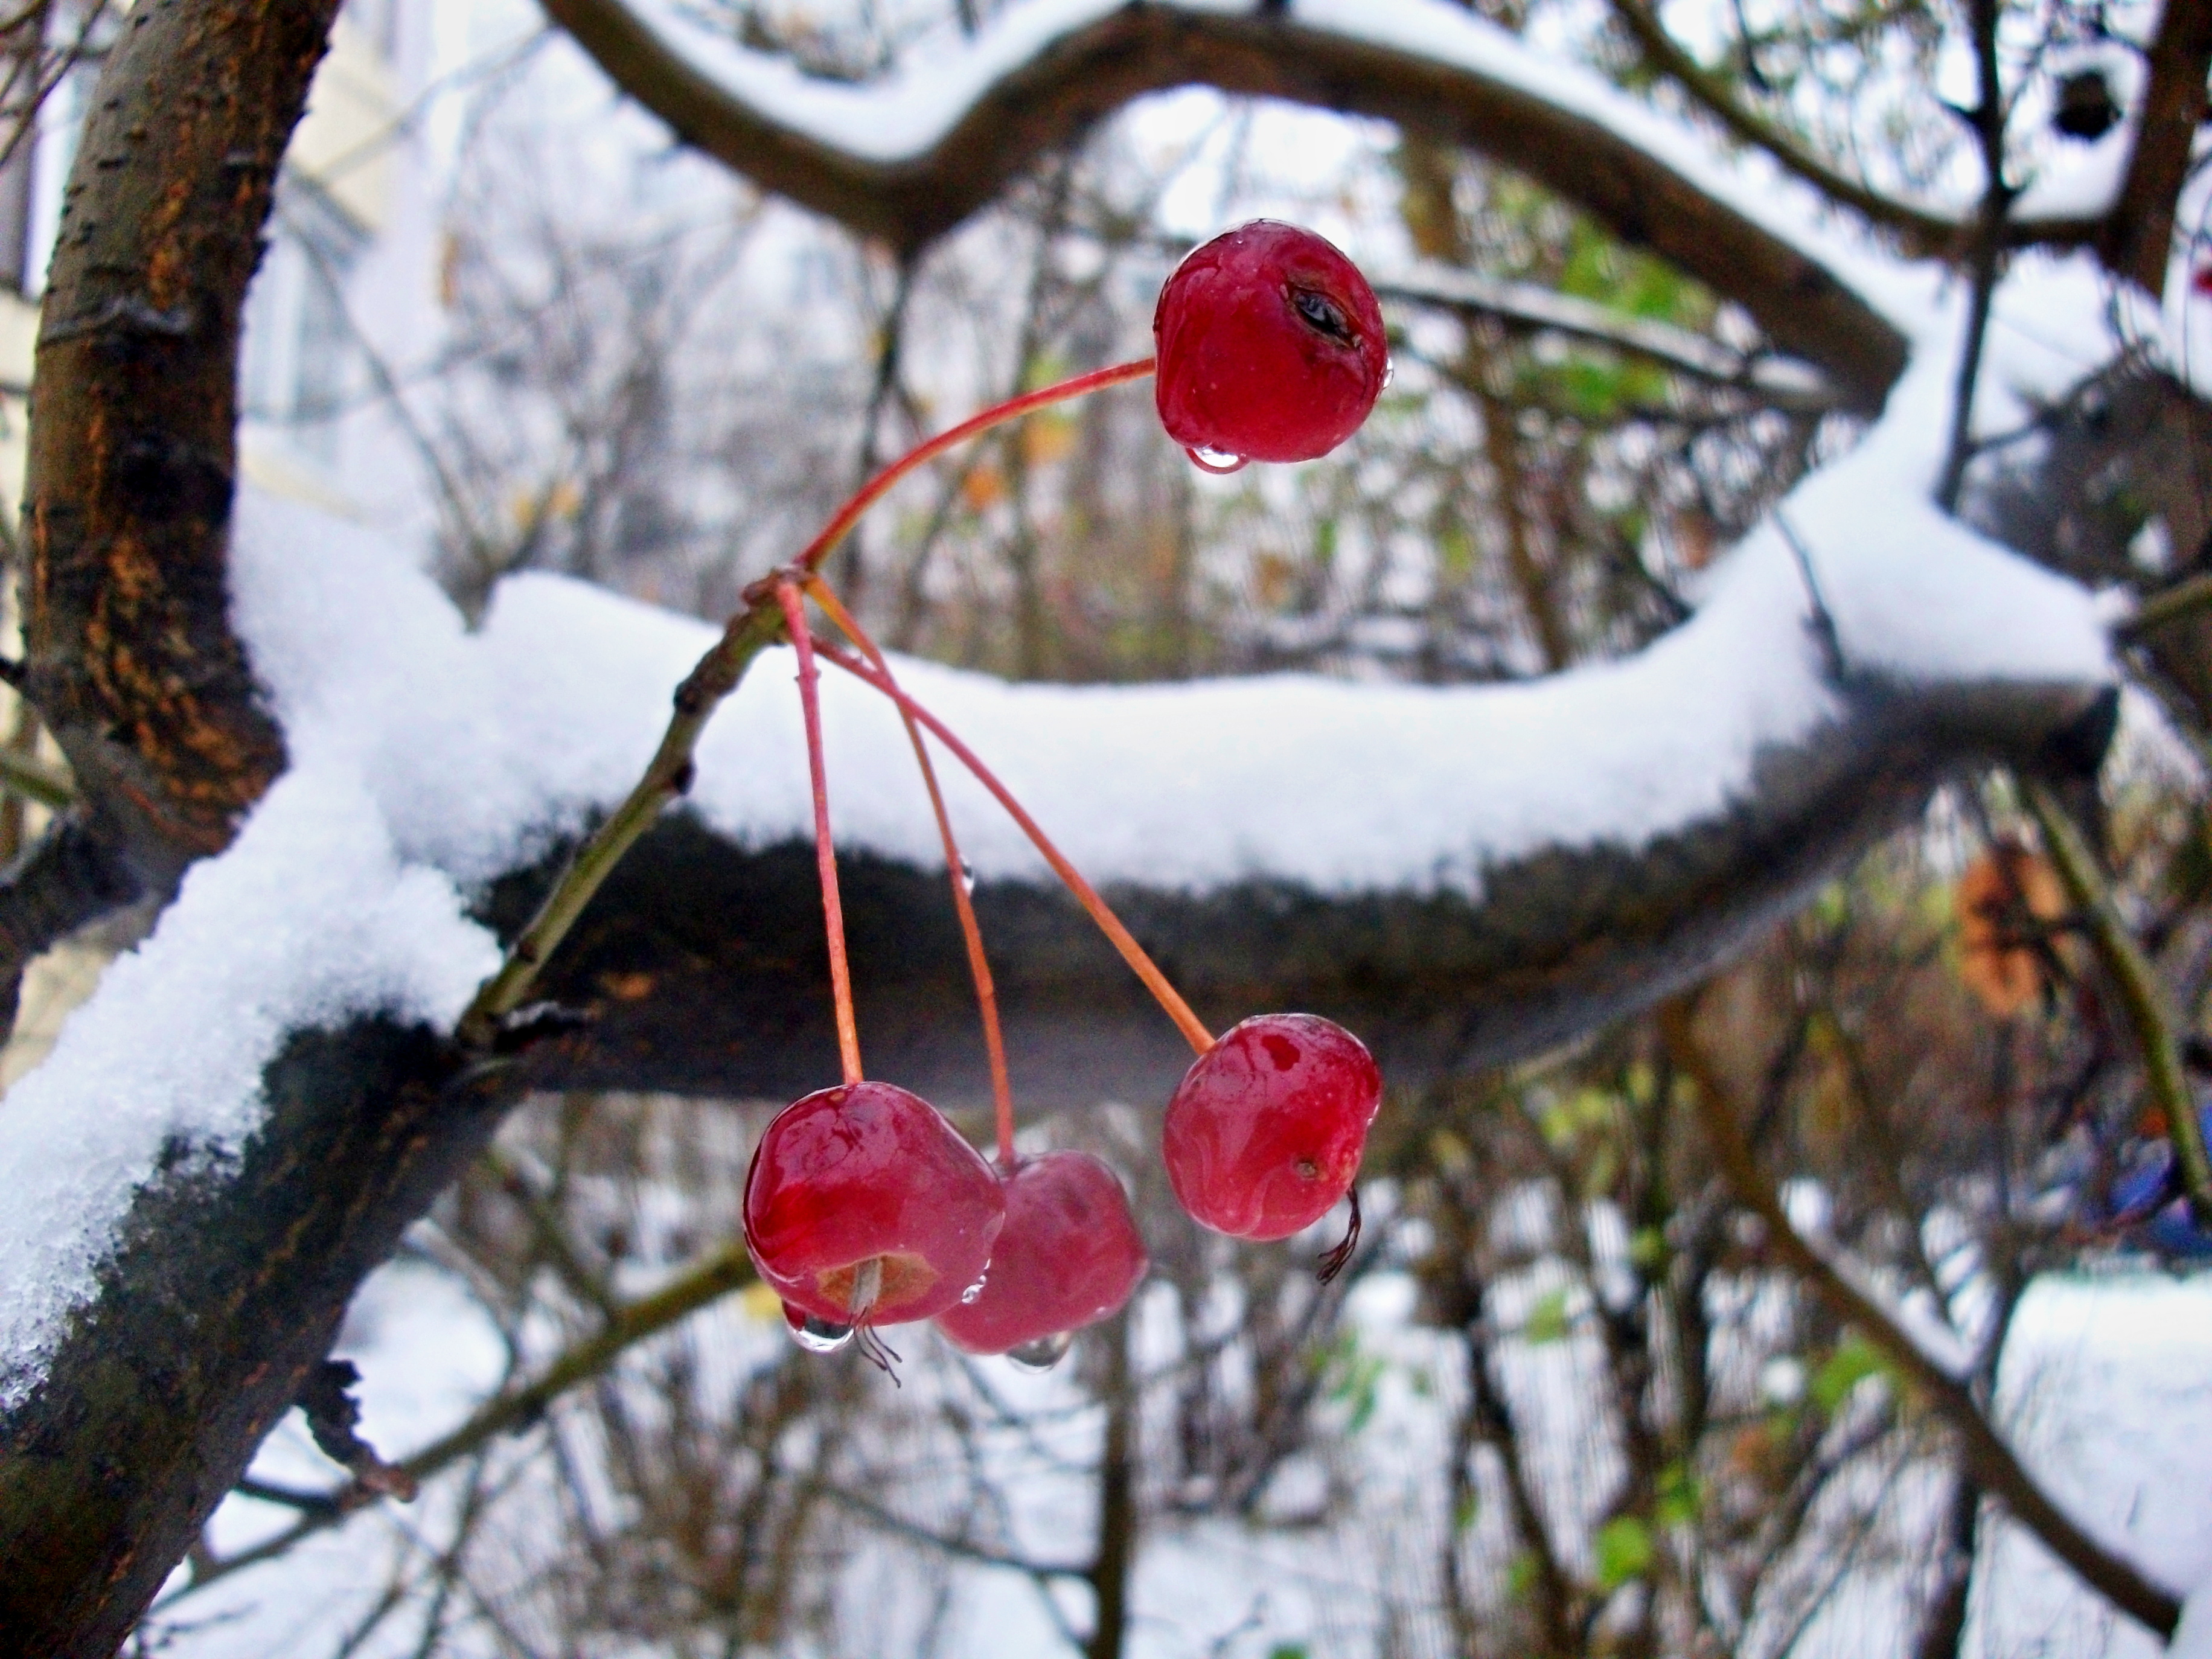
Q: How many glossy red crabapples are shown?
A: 4